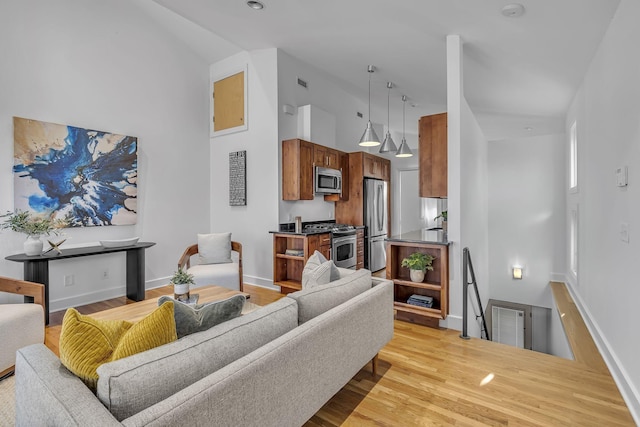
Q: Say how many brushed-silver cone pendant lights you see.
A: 3